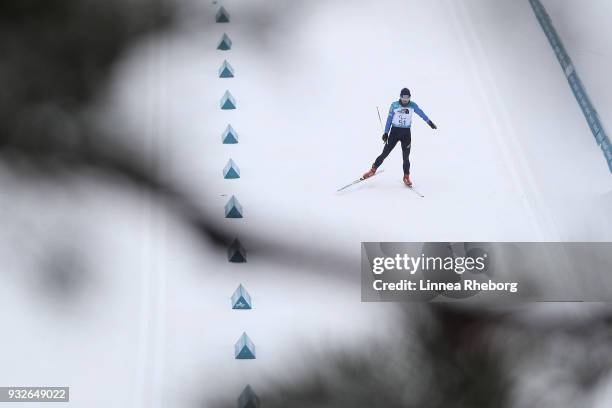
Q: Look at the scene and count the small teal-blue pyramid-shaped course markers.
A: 11